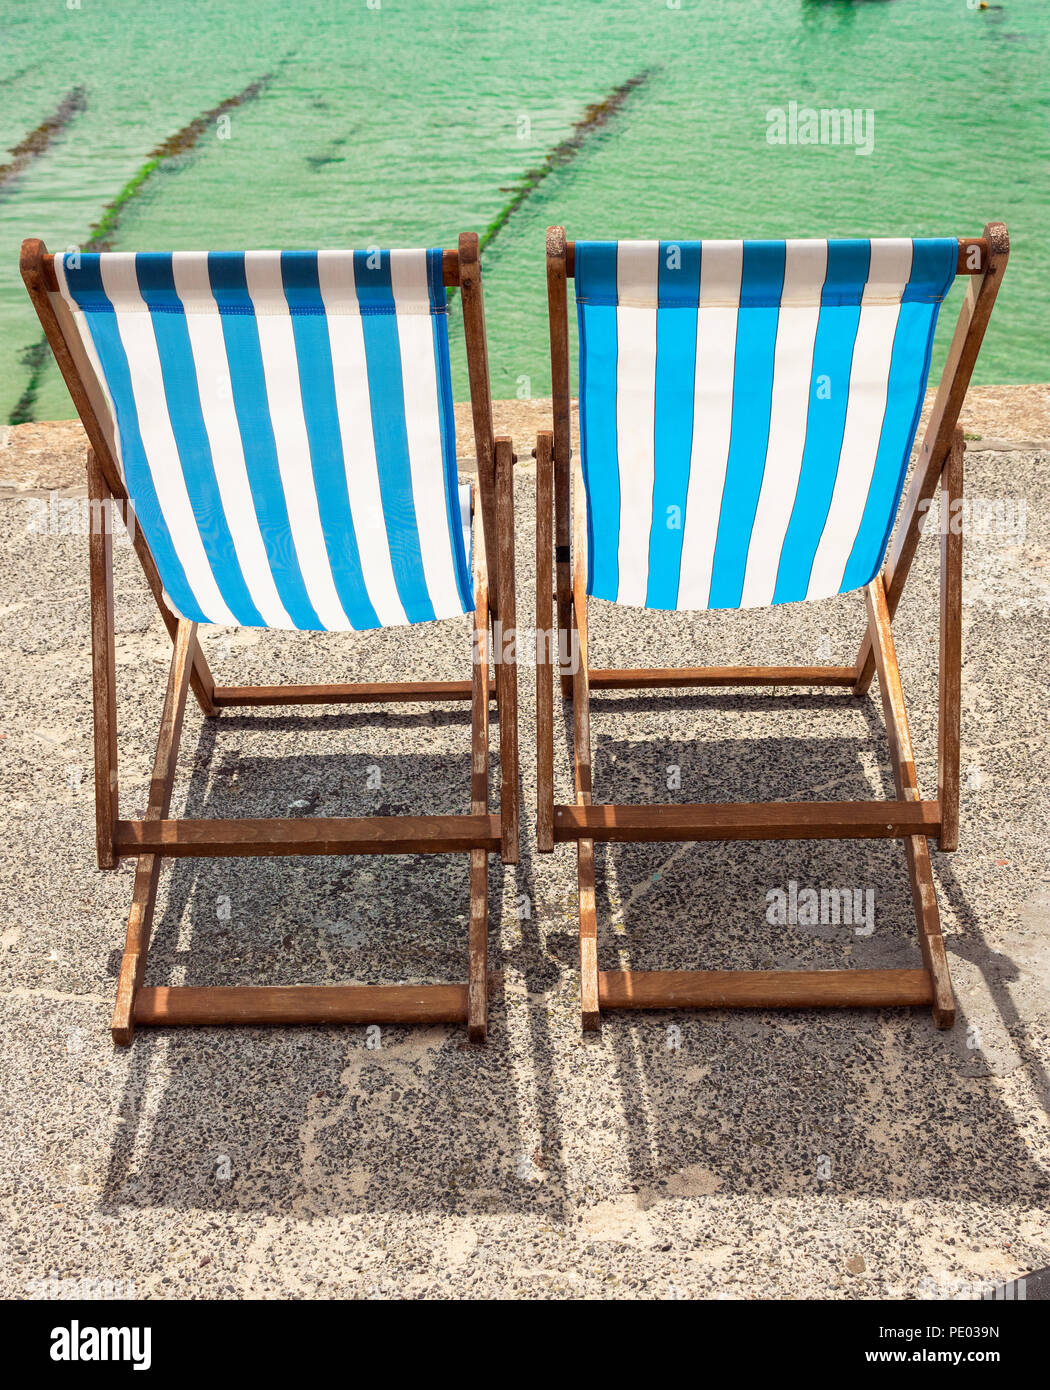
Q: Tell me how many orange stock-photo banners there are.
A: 0